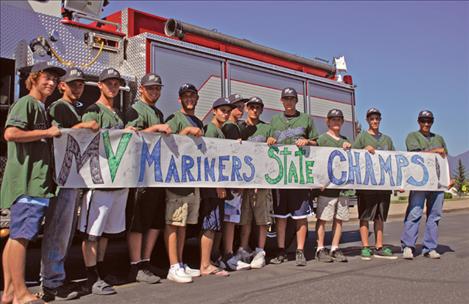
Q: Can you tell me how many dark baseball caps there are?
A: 12